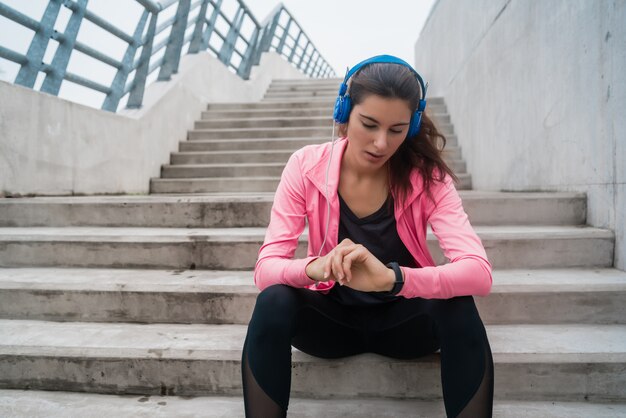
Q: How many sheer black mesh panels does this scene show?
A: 2